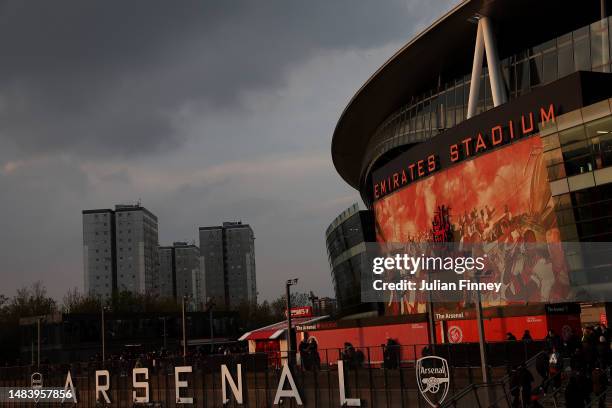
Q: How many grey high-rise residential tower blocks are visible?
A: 3